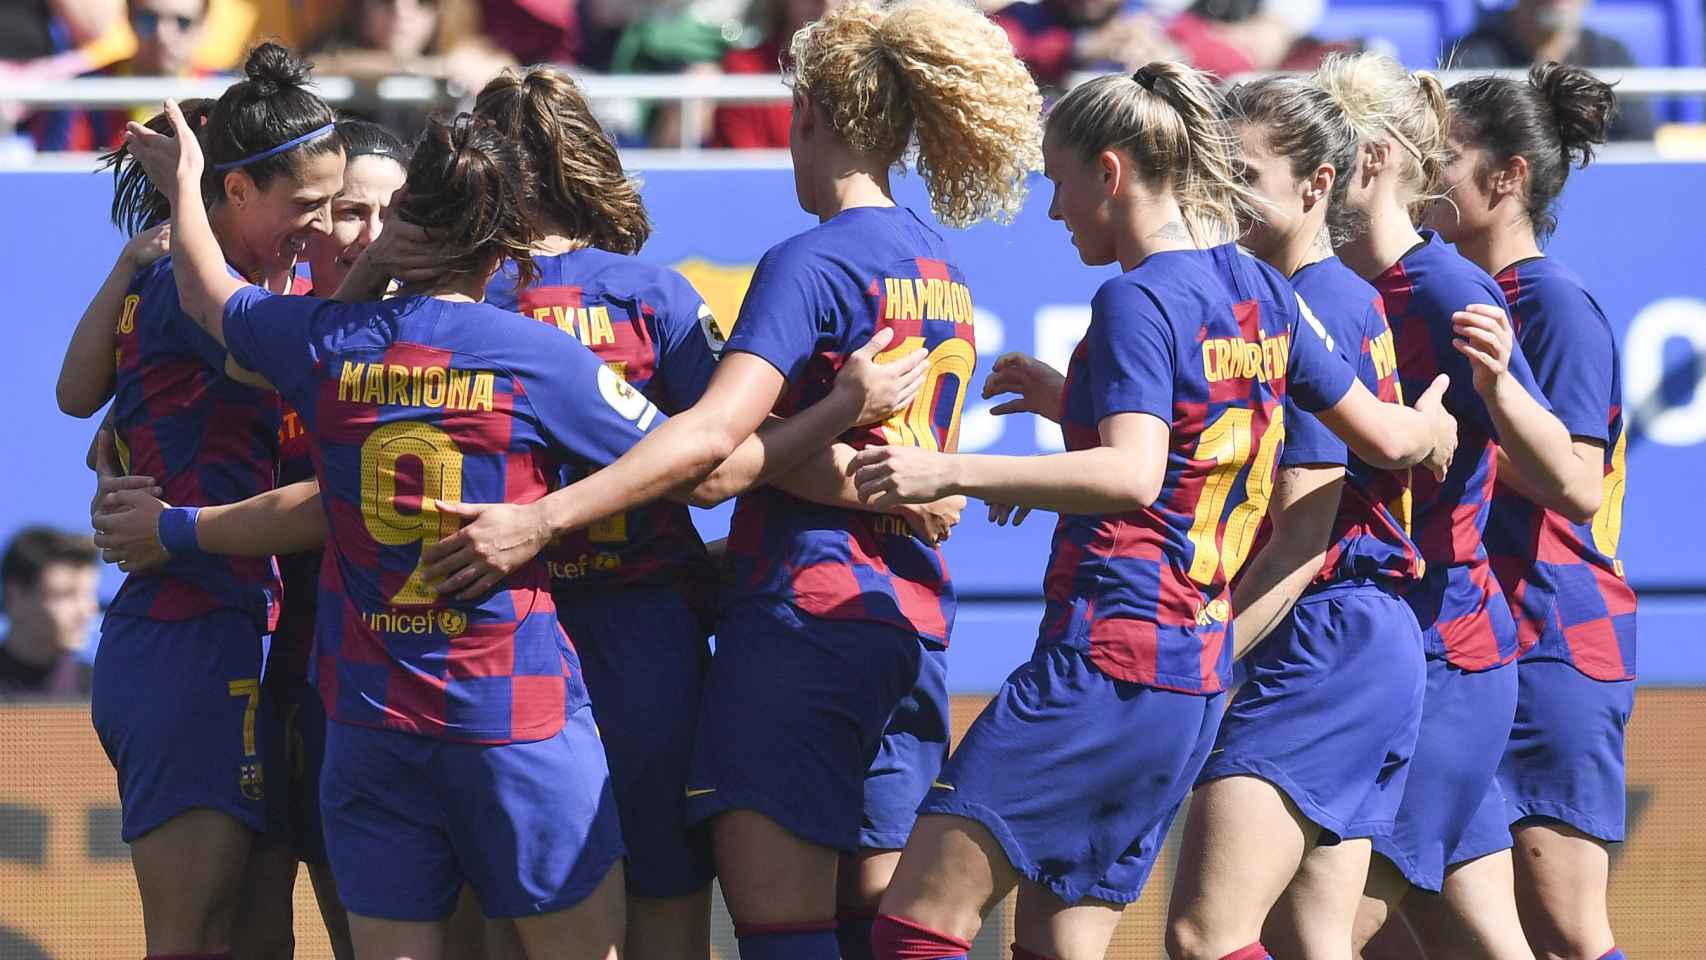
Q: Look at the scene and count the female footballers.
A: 10